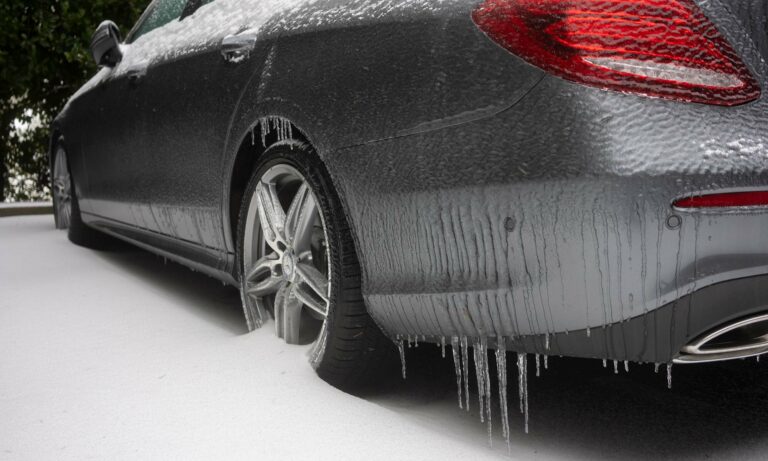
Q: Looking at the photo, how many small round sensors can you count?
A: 2